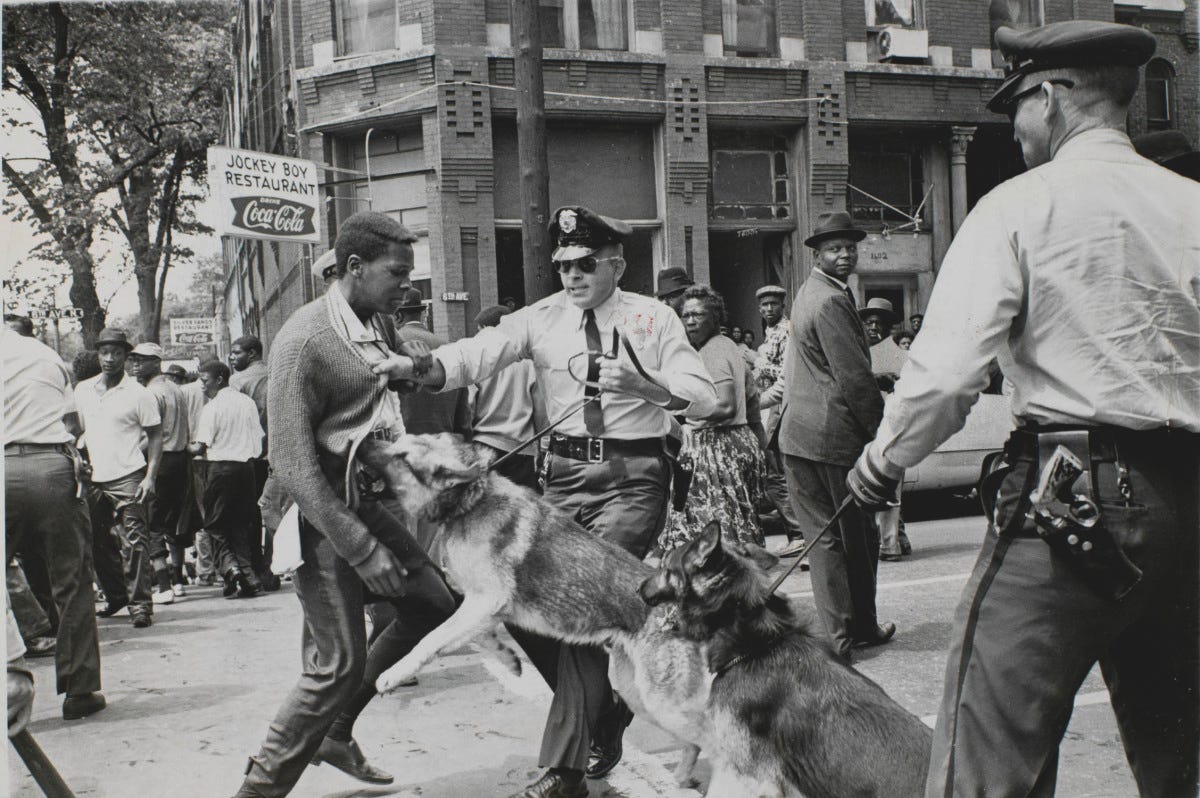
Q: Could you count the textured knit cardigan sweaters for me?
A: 1